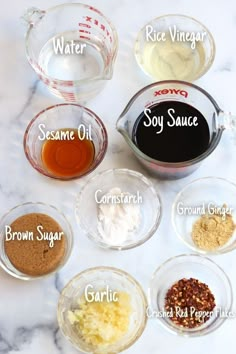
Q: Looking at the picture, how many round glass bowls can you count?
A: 7